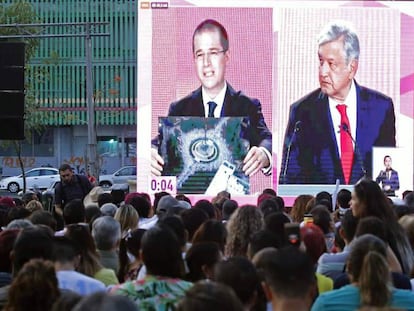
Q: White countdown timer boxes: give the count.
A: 1